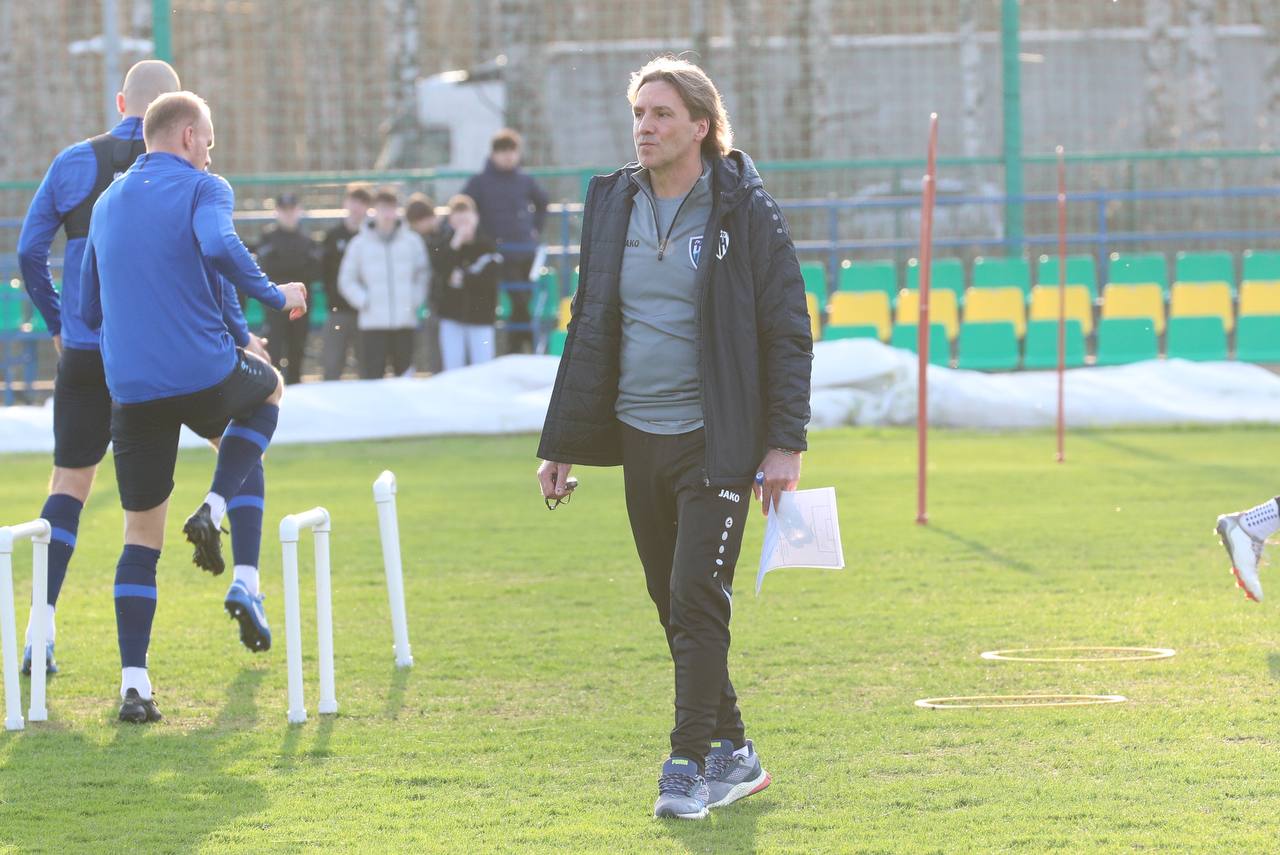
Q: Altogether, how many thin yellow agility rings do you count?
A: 2